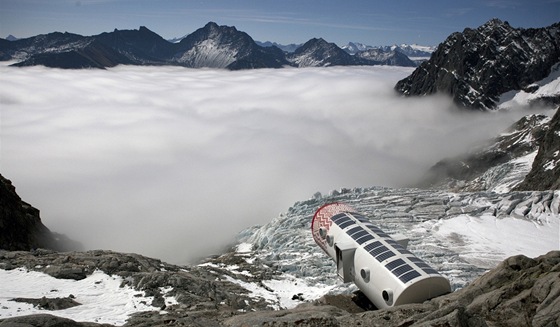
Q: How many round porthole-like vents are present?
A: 4